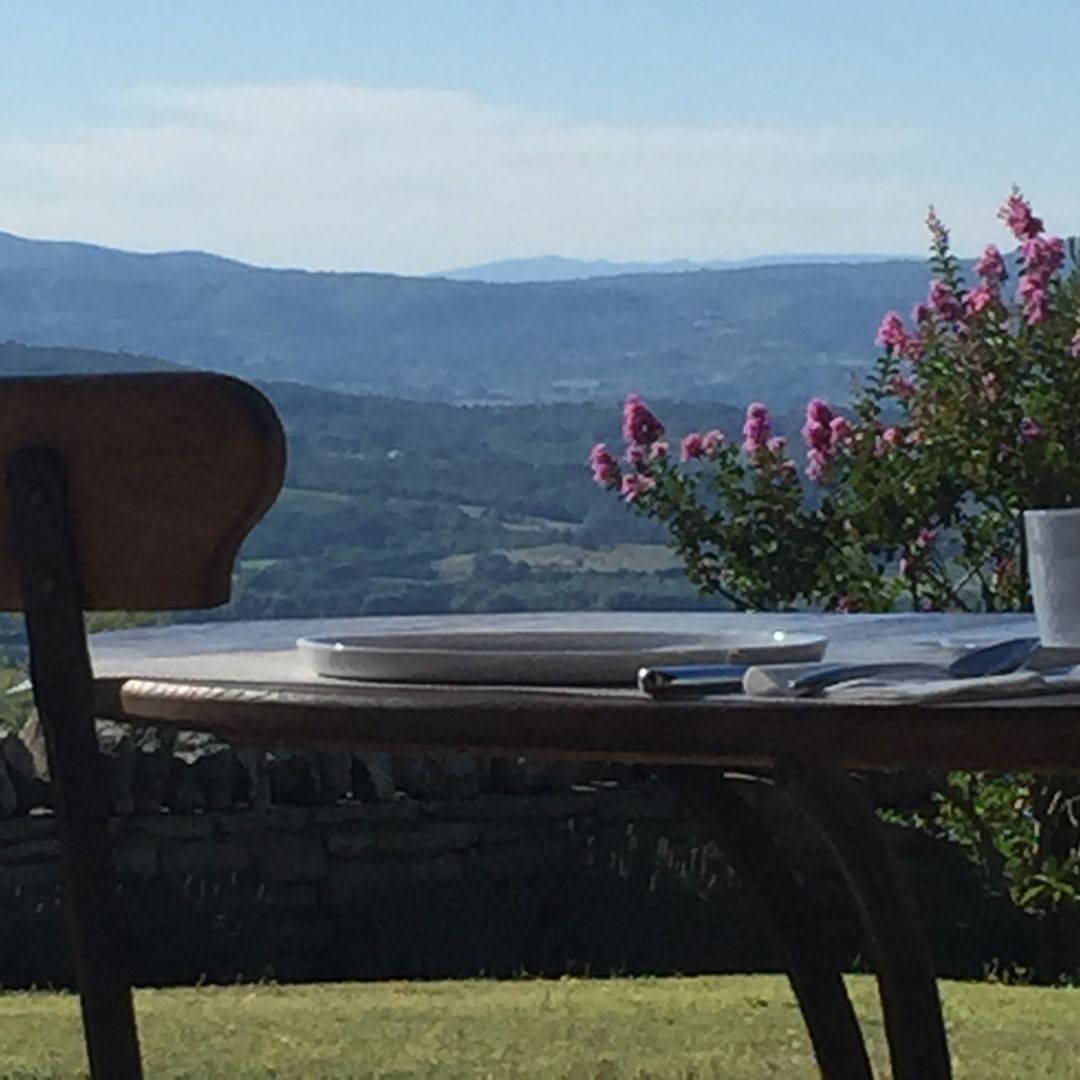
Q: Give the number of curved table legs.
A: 2